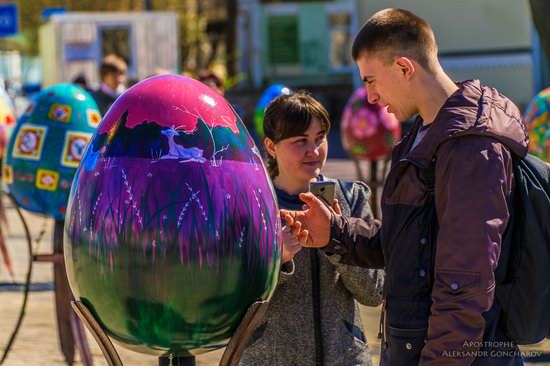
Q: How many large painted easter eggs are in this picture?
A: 6